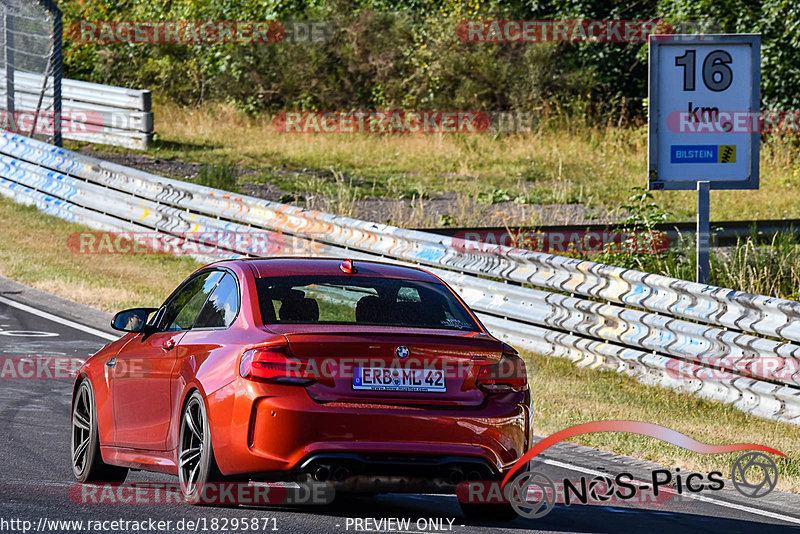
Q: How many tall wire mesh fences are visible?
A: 1